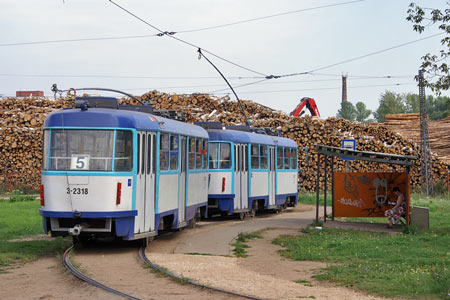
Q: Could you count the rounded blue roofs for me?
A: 2